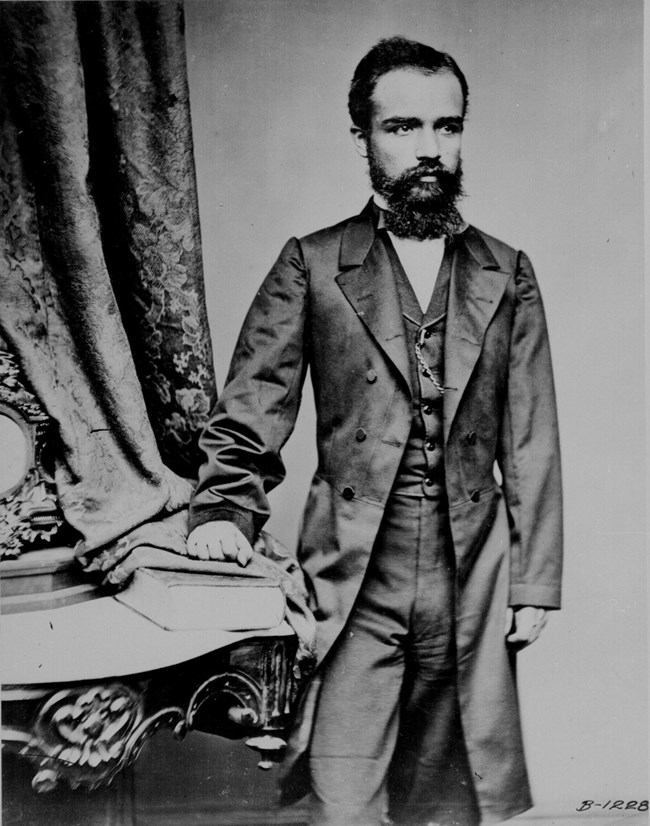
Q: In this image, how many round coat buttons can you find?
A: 5